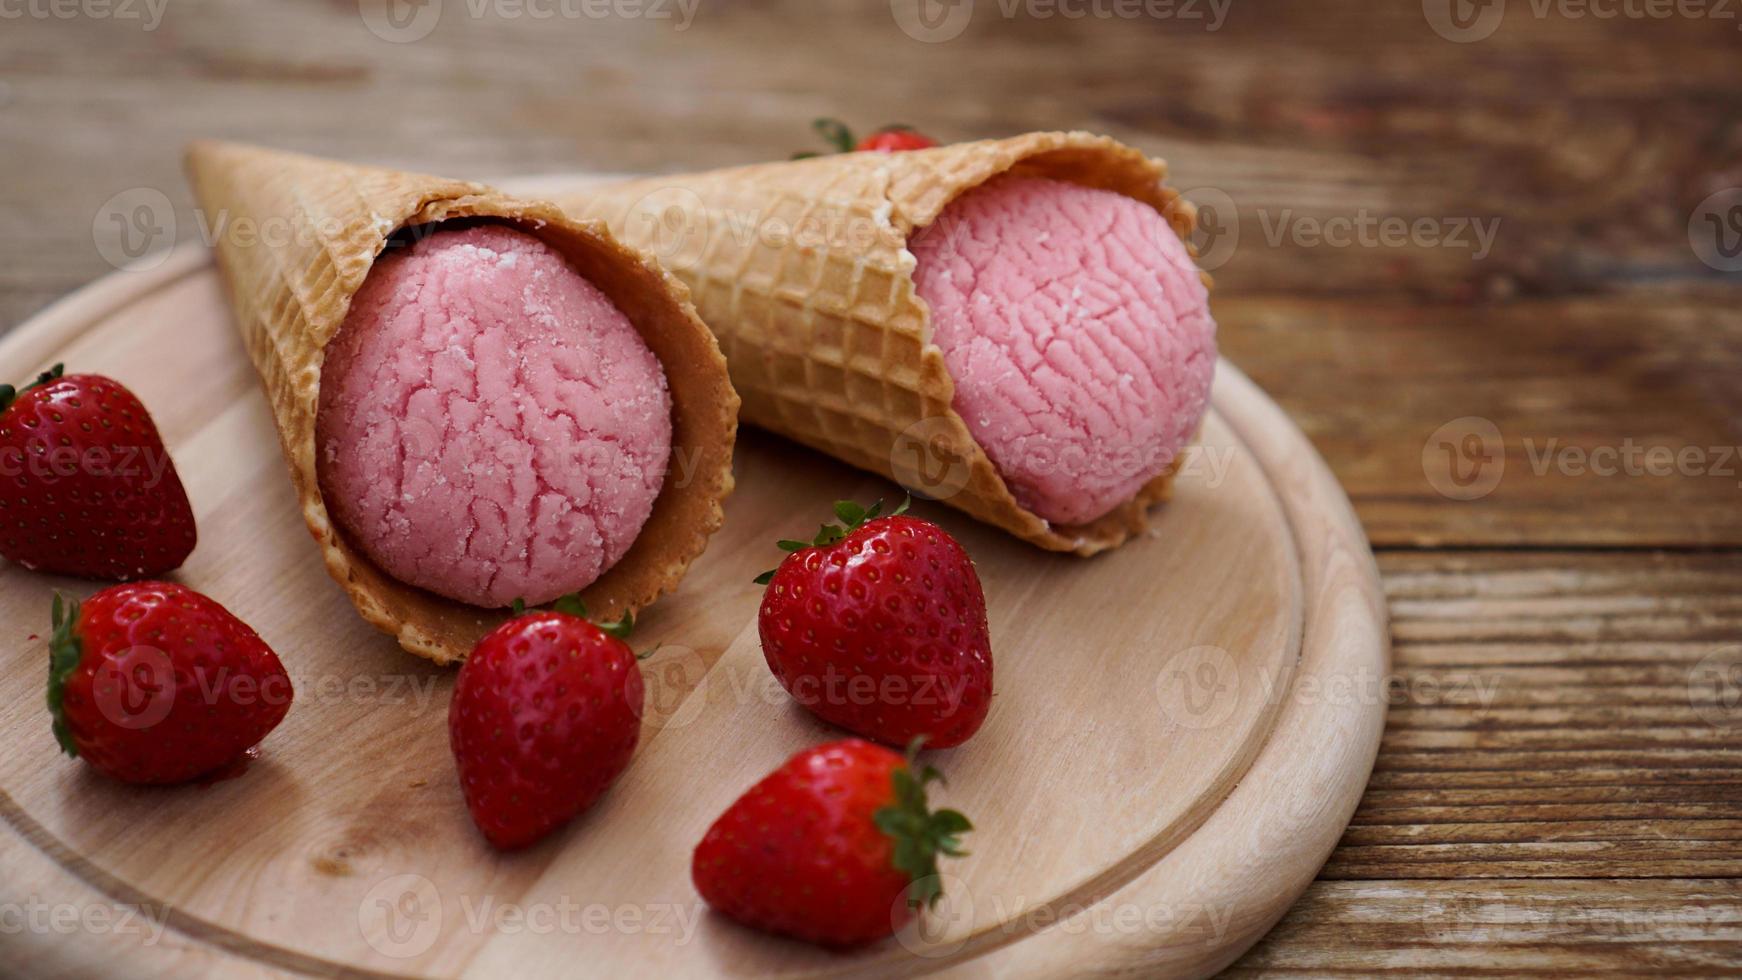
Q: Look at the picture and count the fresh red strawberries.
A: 6